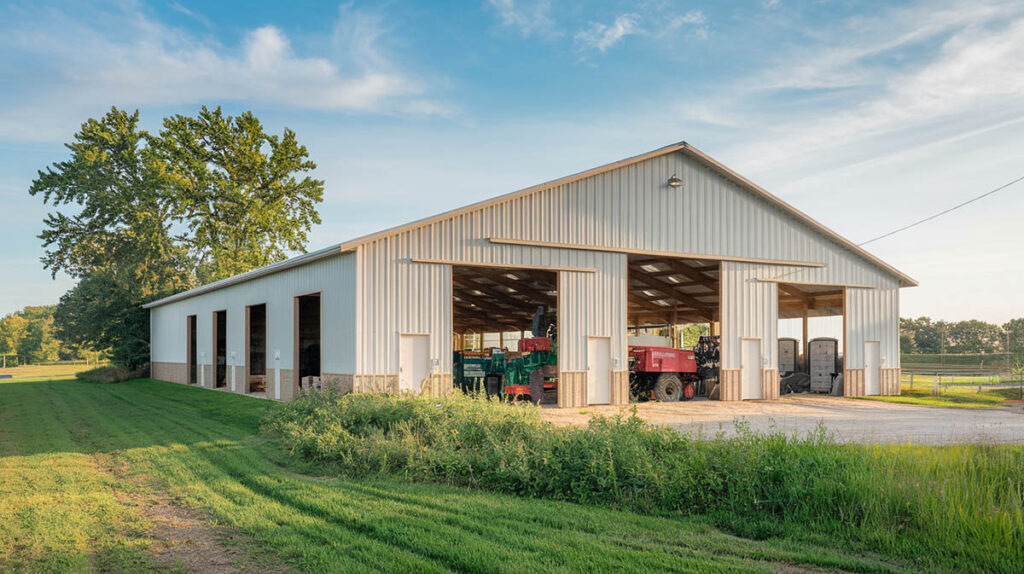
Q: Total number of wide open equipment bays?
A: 3